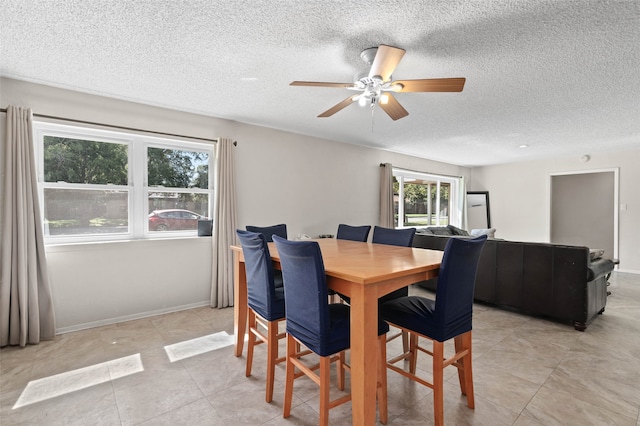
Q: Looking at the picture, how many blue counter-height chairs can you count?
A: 6